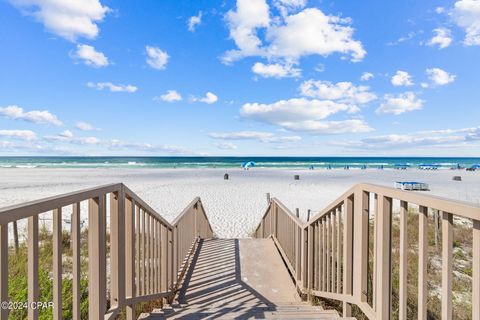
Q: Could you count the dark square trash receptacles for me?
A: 3